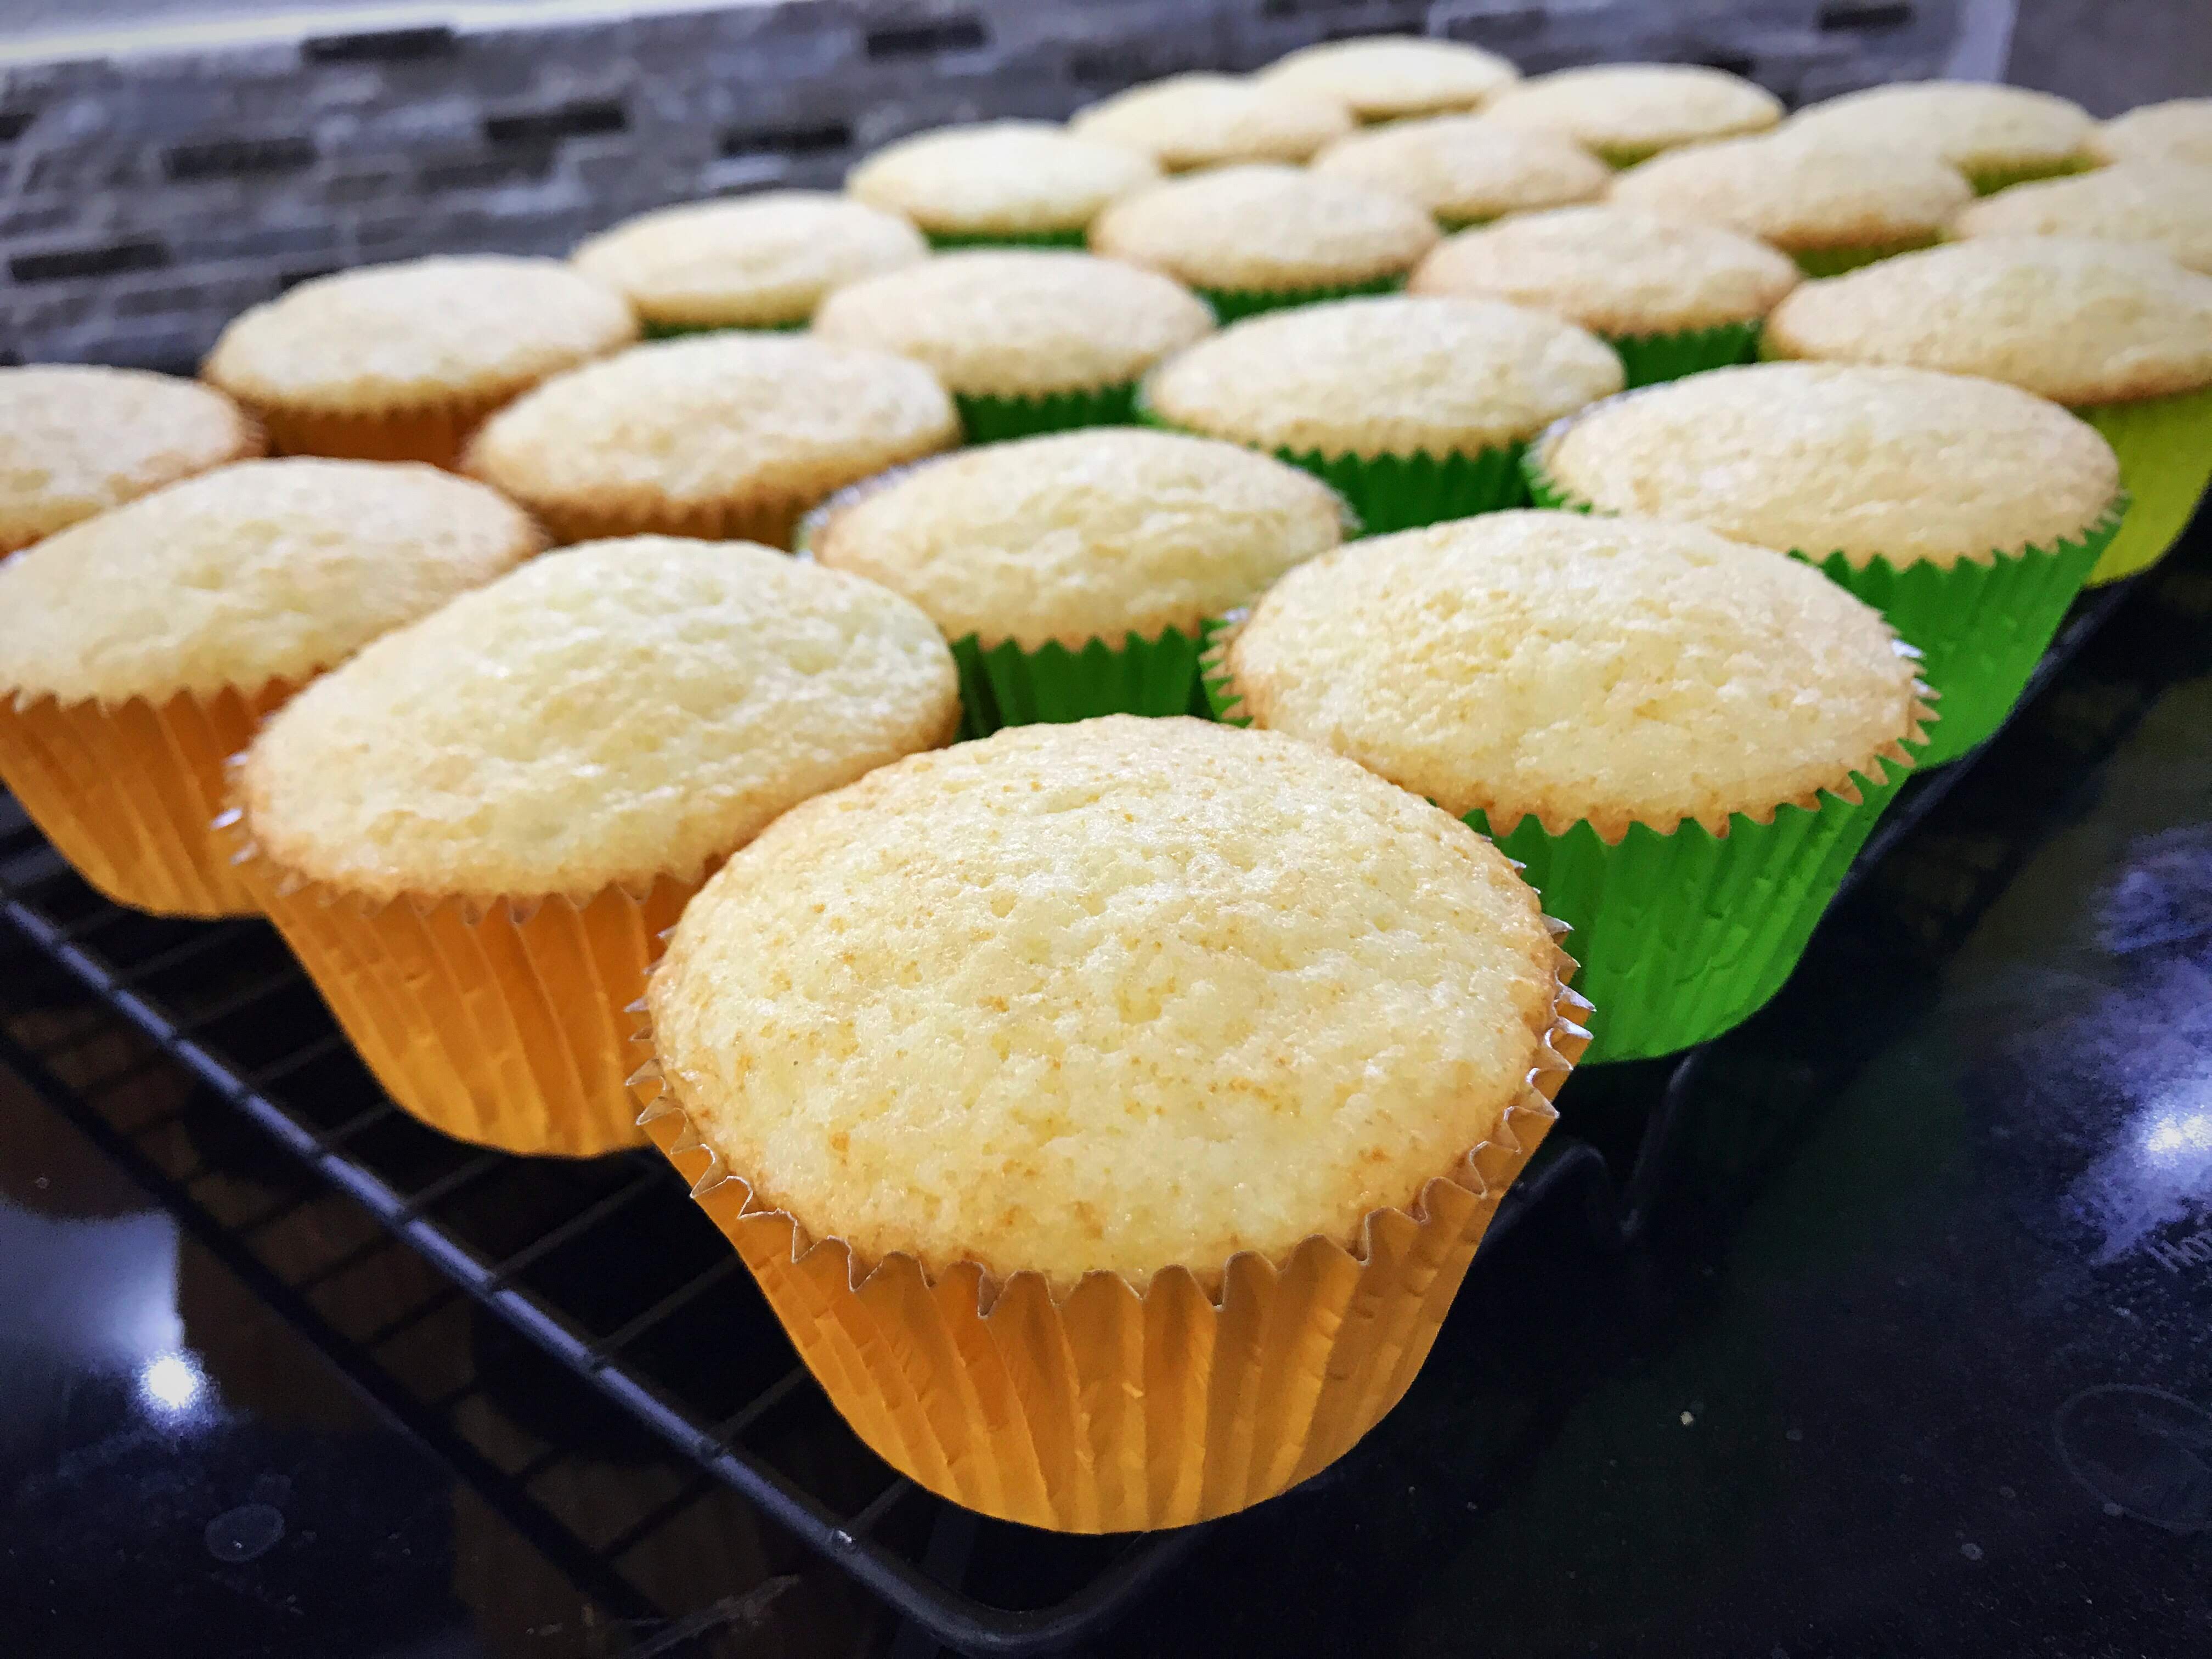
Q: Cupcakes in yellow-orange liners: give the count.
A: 6